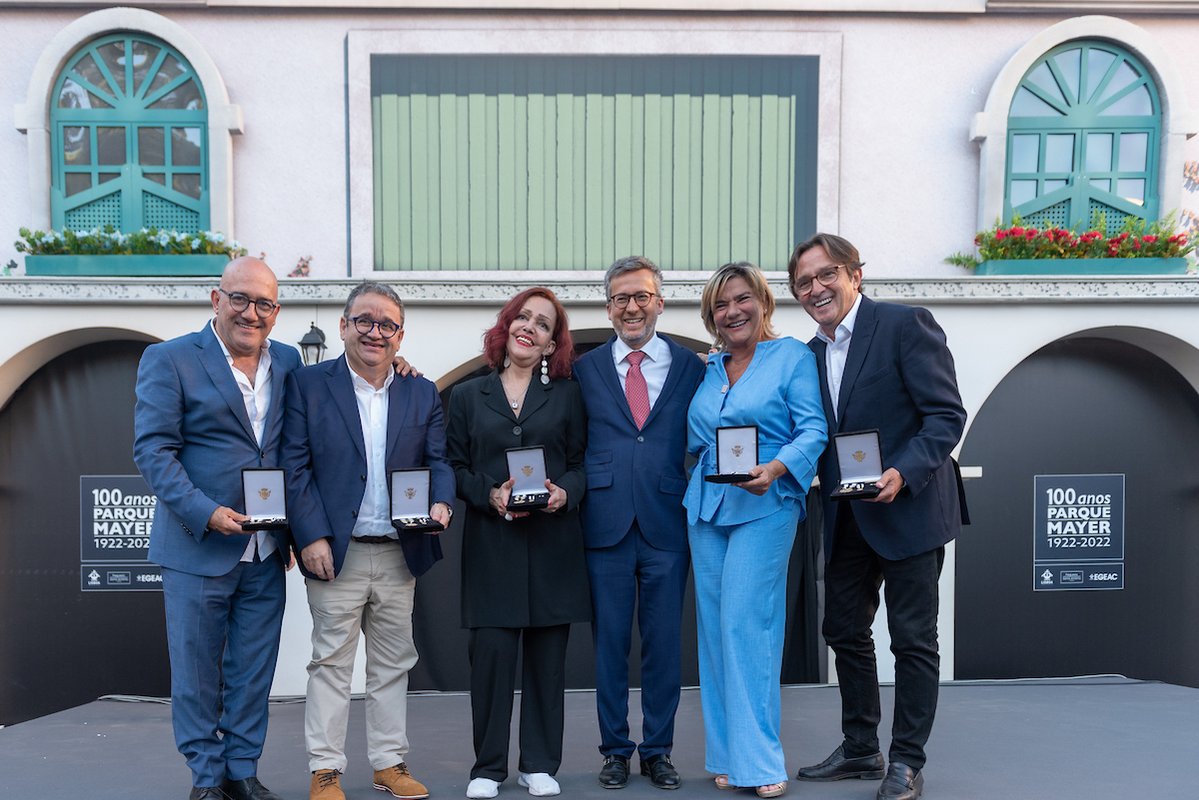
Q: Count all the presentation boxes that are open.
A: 5